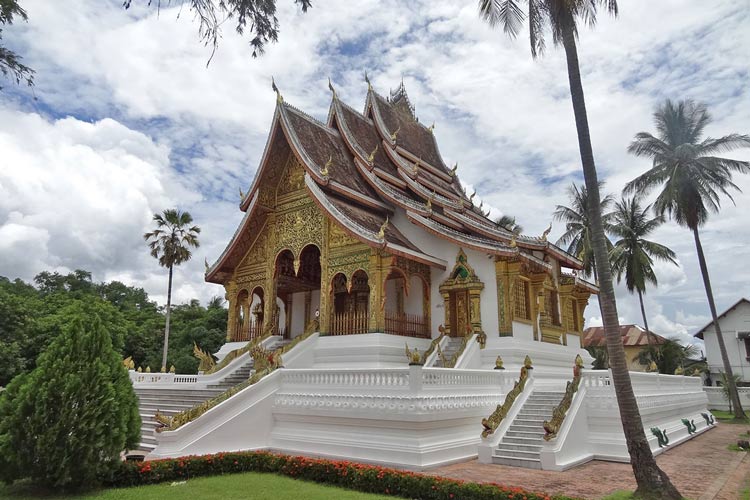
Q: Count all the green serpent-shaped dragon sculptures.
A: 3